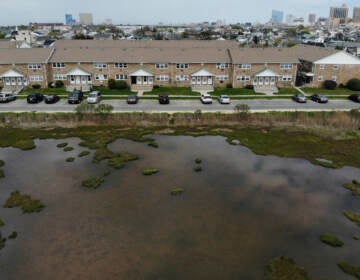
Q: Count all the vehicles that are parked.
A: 12